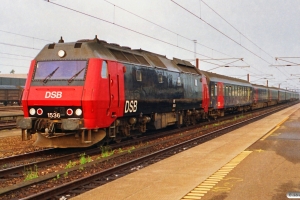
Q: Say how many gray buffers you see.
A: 2